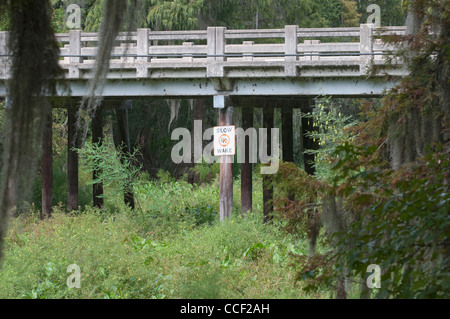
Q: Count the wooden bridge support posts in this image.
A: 9